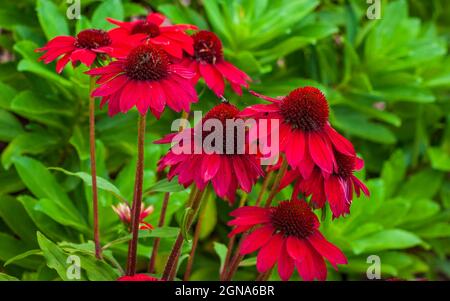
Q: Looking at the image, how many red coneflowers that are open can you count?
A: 8